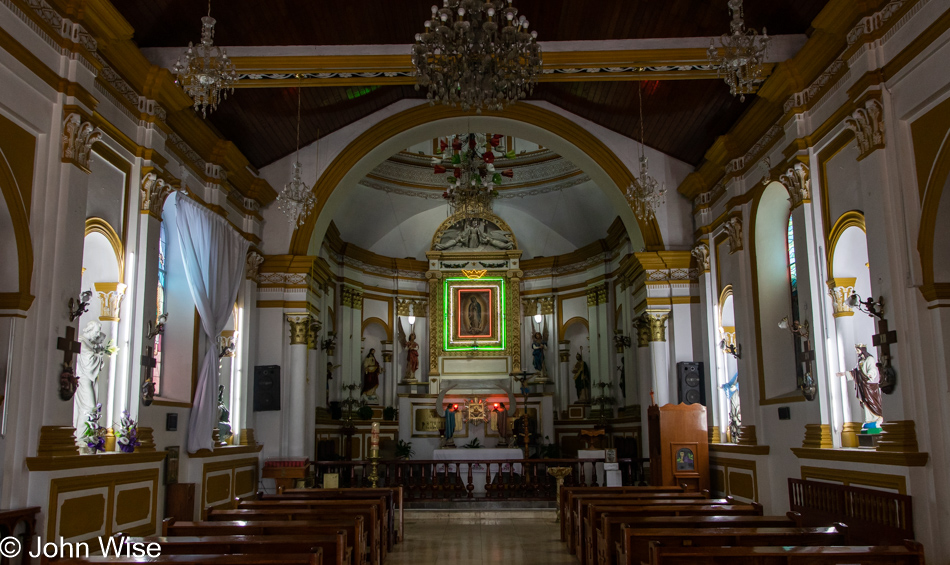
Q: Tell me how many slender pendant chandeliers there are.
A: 4